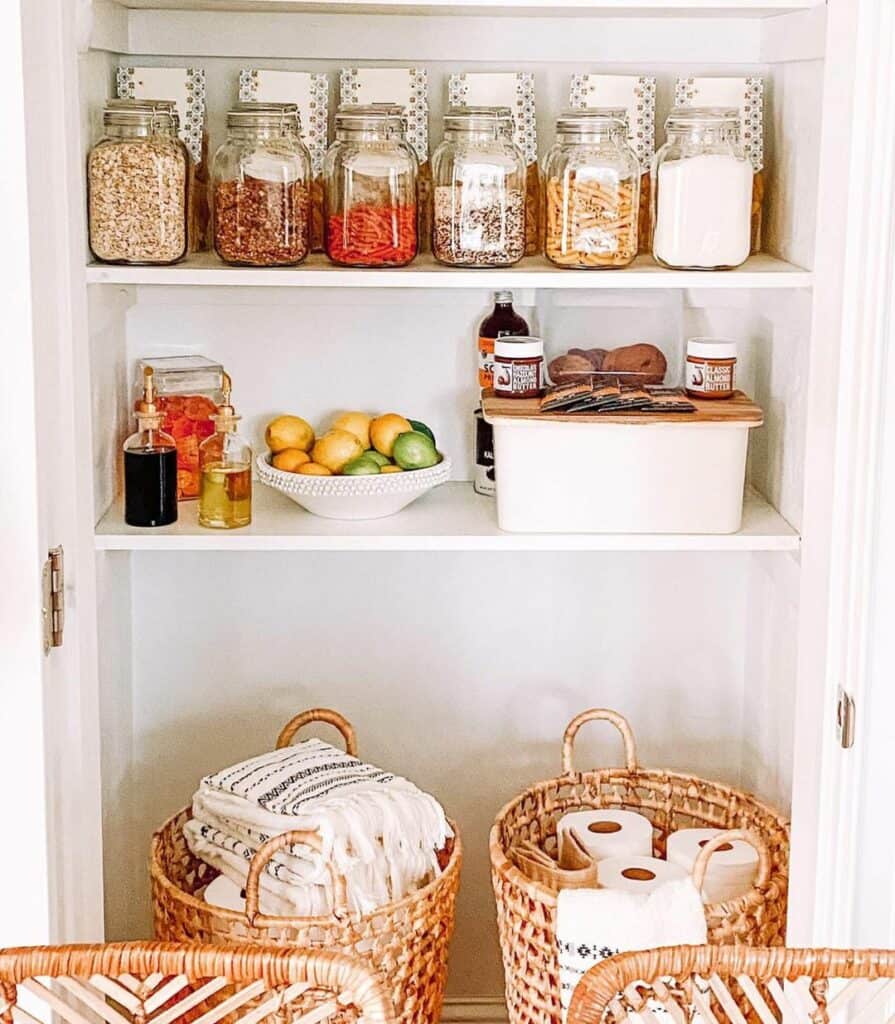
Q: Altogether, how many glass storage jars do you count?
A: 6